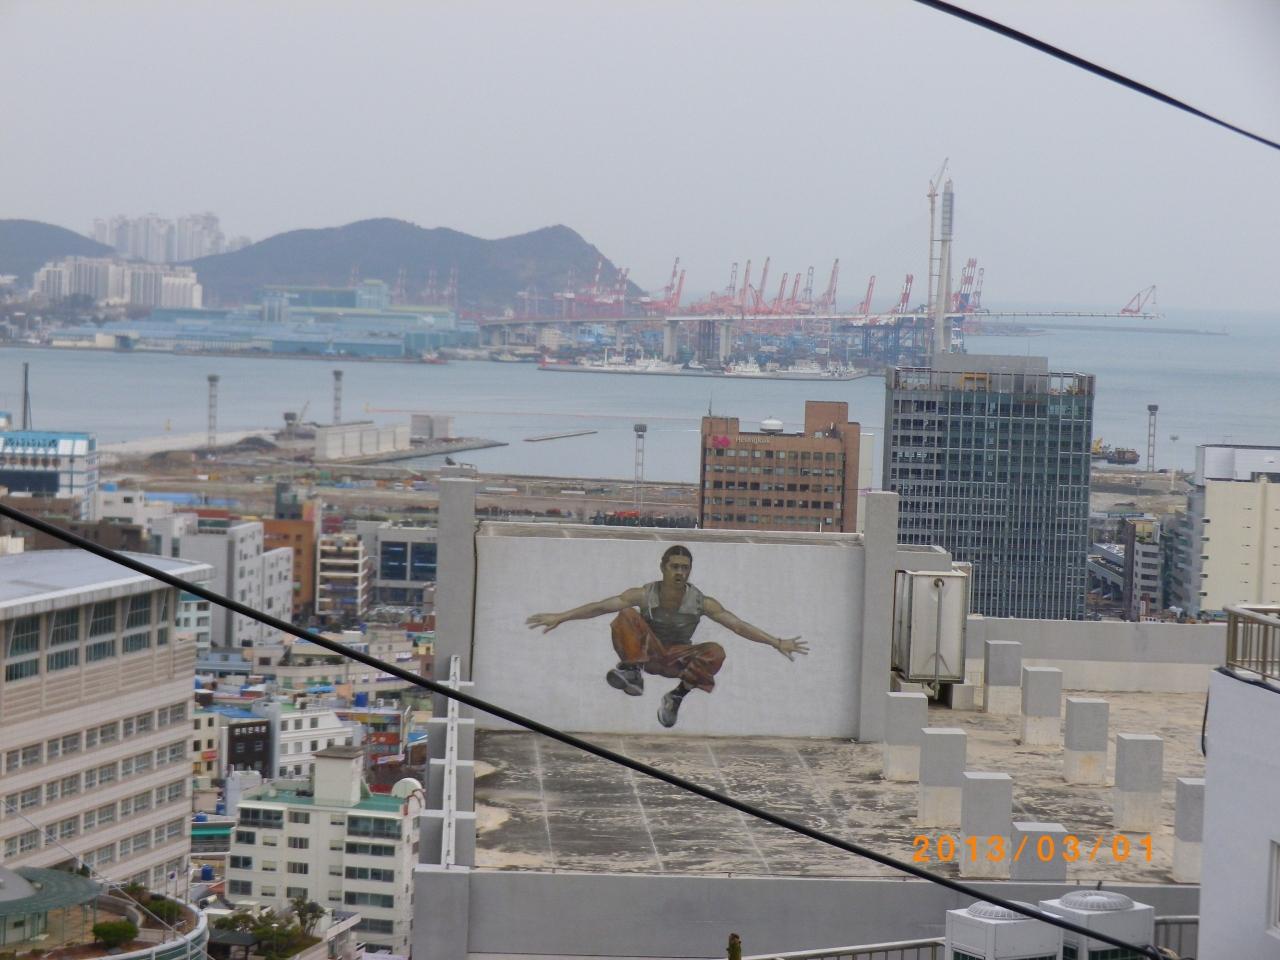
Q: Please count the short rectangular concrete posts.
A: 9